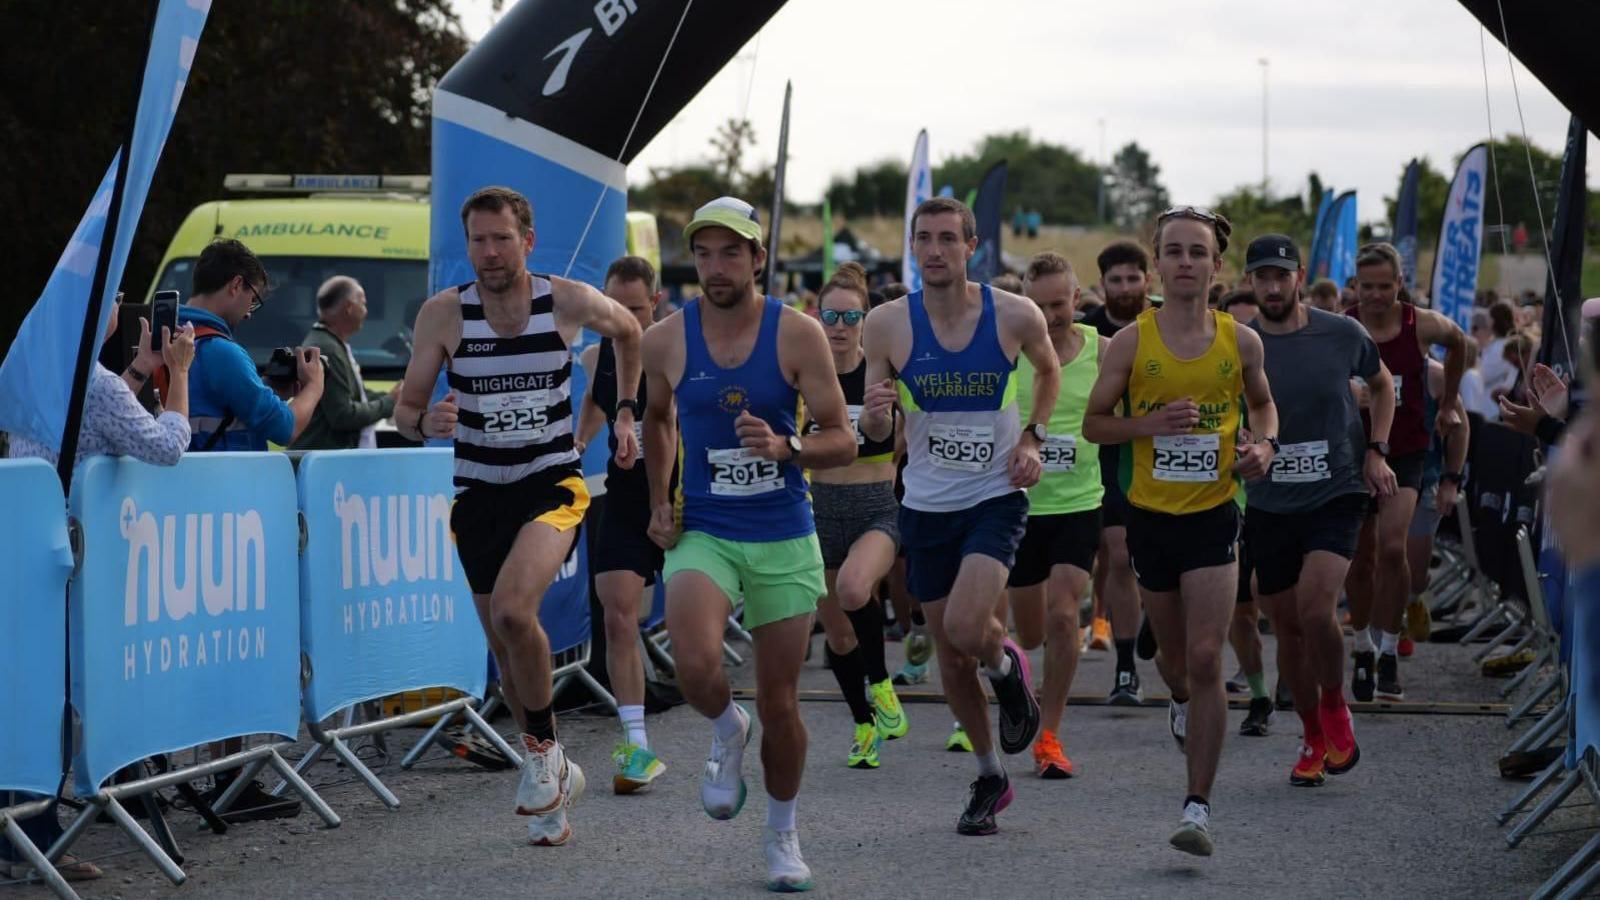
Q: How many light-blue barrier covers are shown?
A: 3